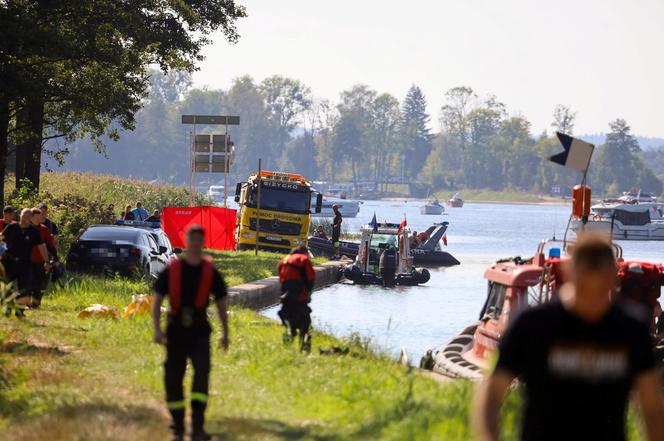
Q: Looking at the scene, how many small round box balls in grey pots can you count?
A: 0